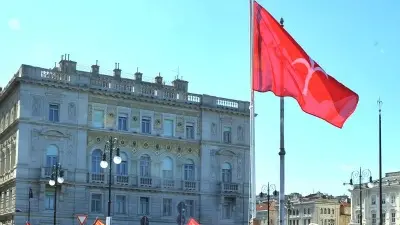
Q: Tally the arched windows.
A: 7